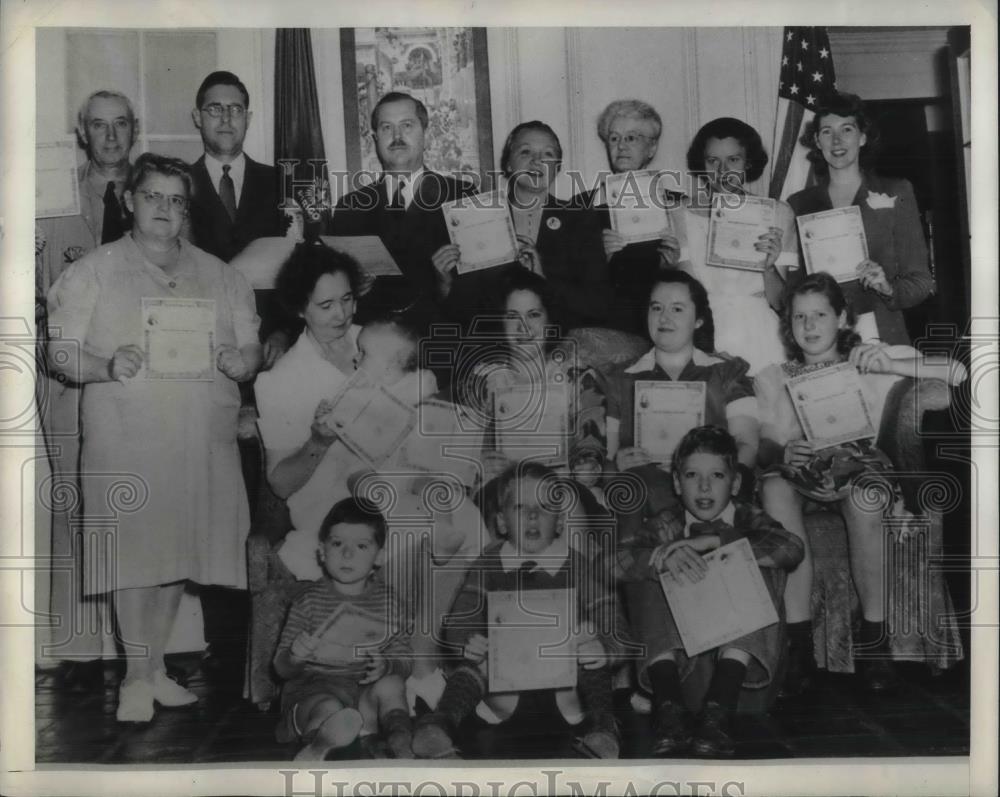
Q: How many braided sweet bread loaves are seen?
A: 0